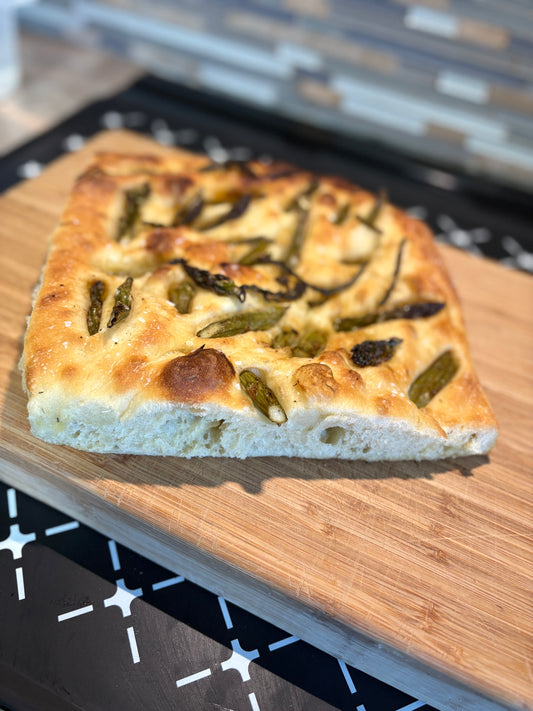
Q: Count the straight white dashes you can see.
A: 13